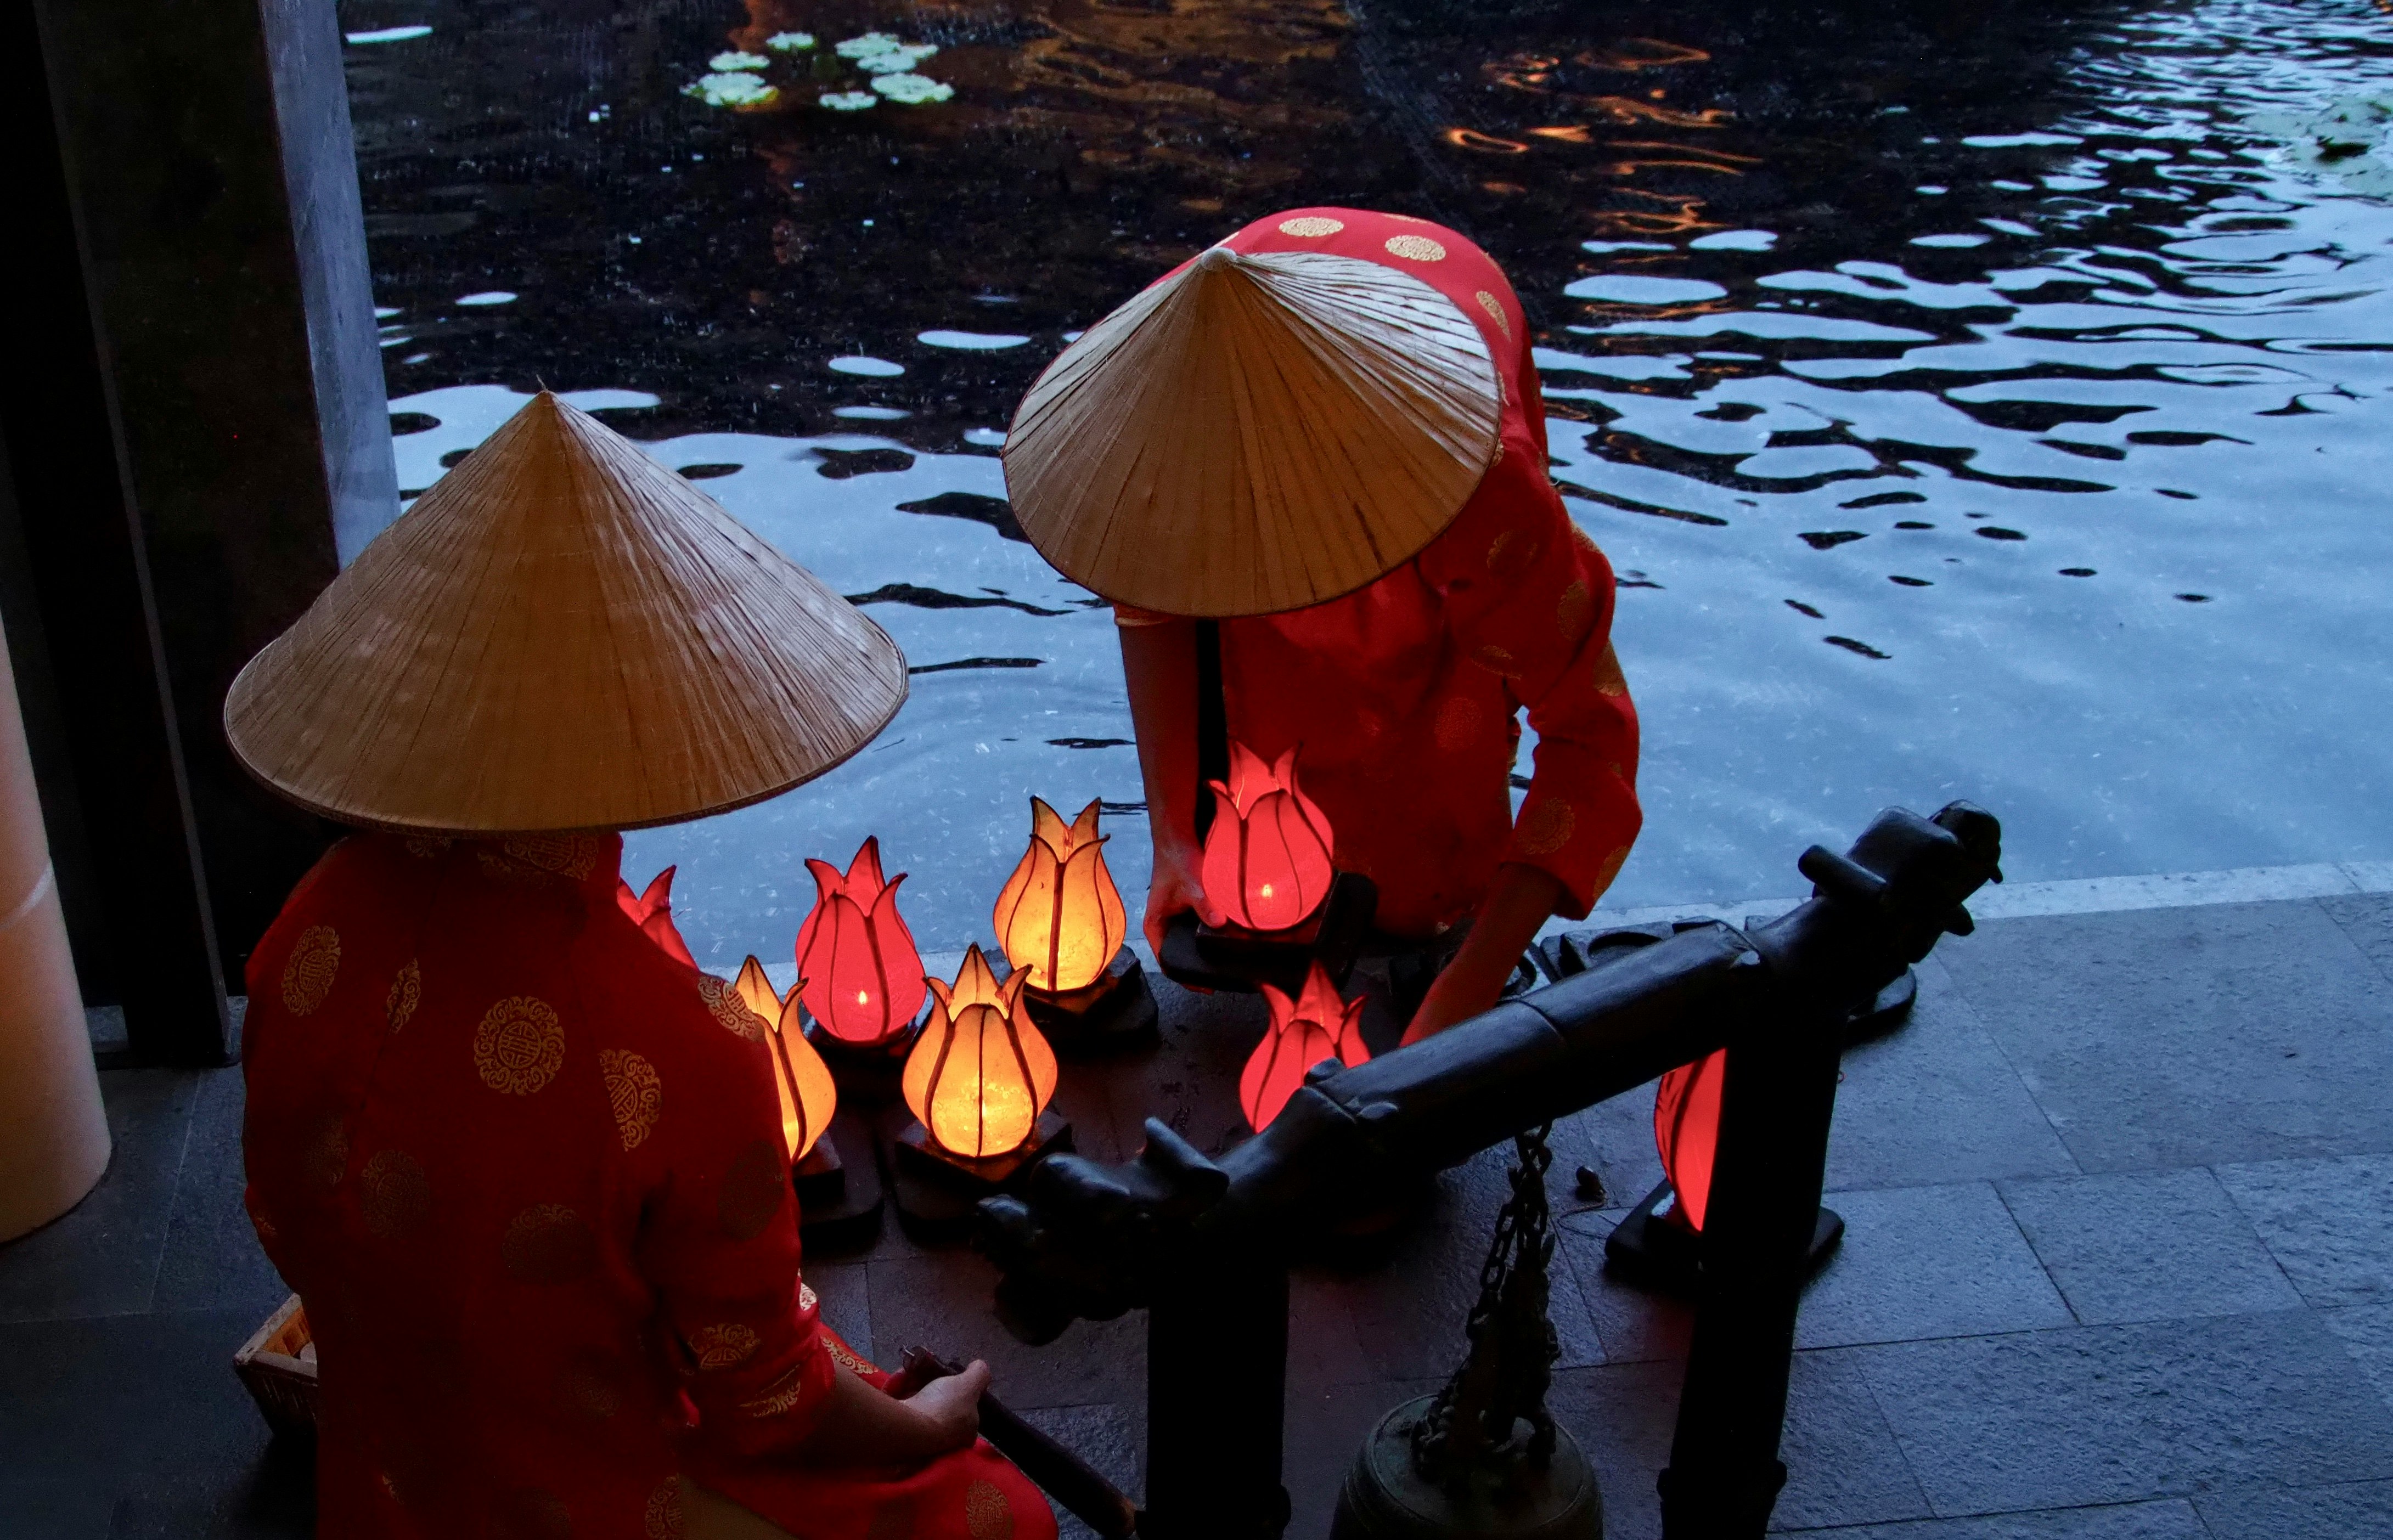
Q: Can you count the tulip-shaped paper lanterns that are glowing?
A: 8